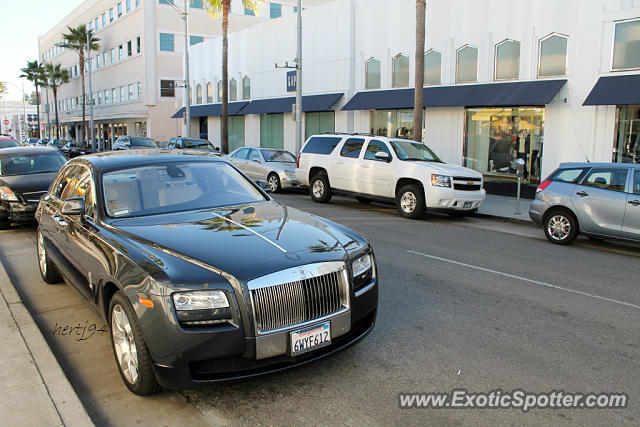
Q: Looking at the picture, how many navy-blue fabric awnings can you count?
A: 4